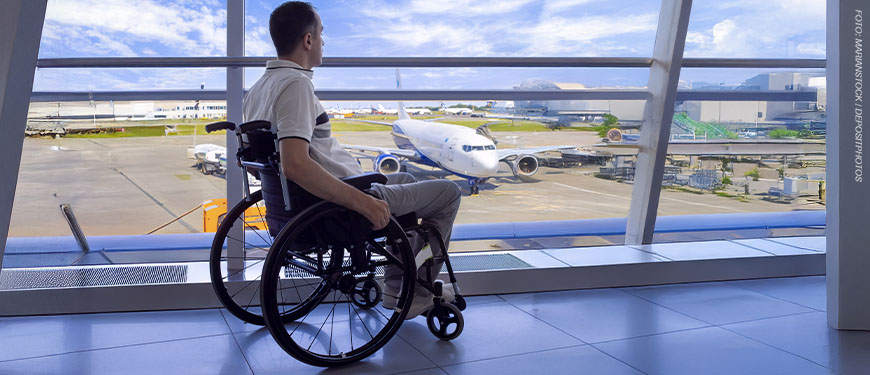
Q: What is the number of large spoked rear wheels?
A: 2